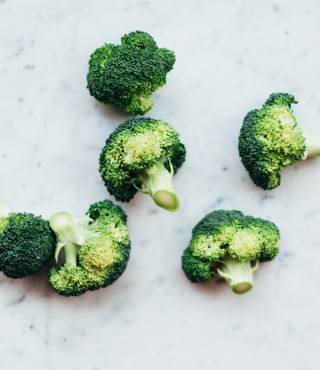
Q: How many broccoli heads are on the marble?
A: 6